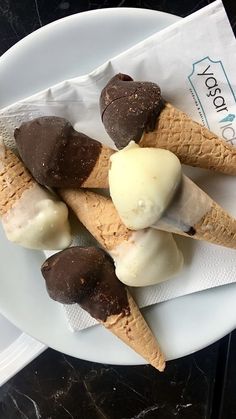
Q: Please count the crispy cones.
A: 6